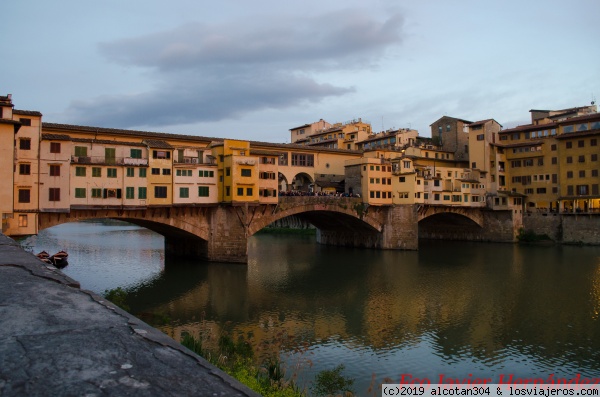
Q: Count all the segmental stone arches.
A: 3